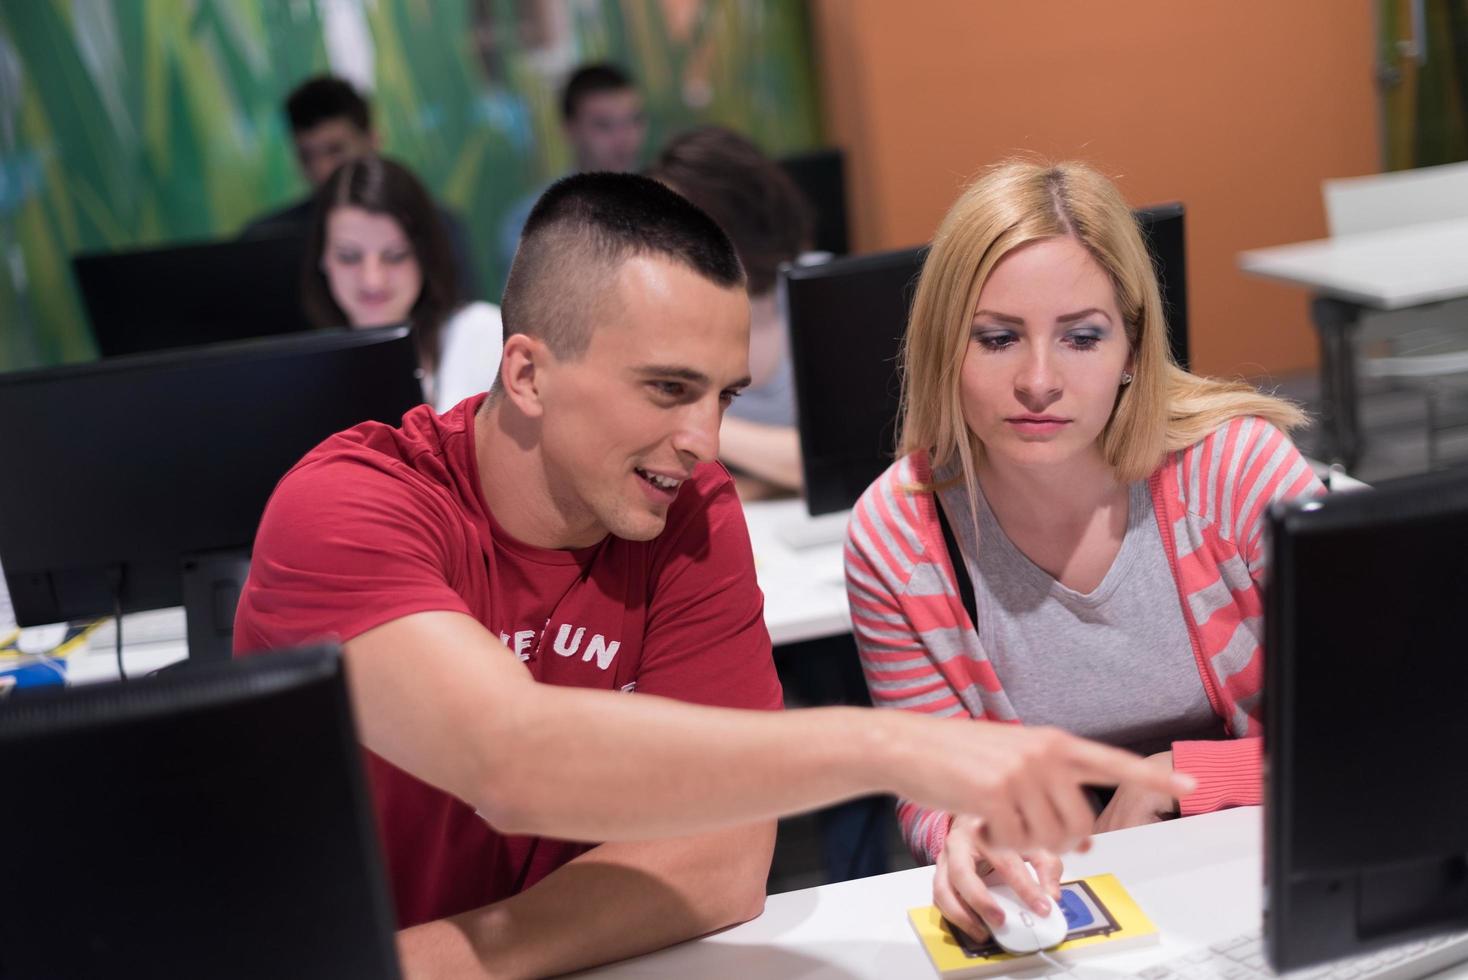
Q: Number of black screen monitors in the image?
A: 6